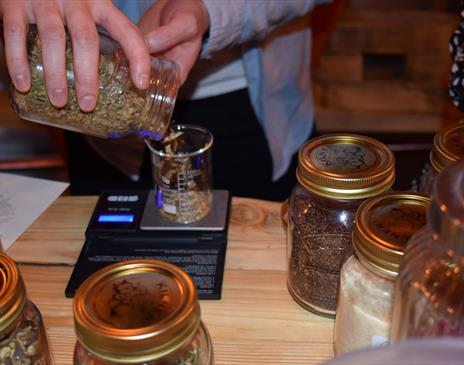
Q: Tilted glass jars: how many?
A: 1